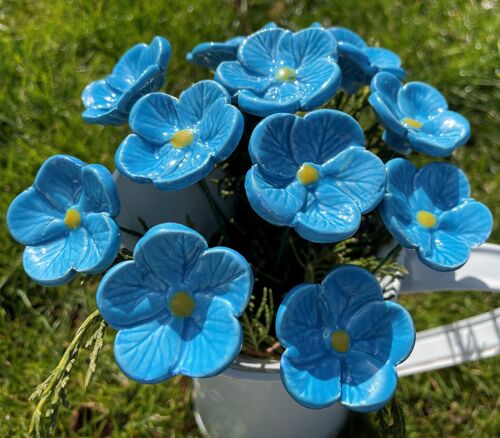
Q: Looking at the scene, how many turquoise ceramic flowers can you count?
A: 11